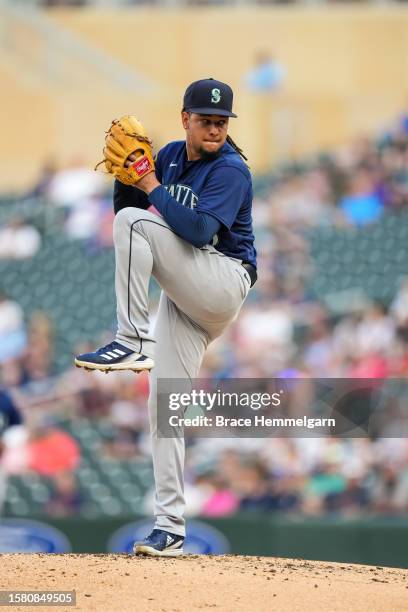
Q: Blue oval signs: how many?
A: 2